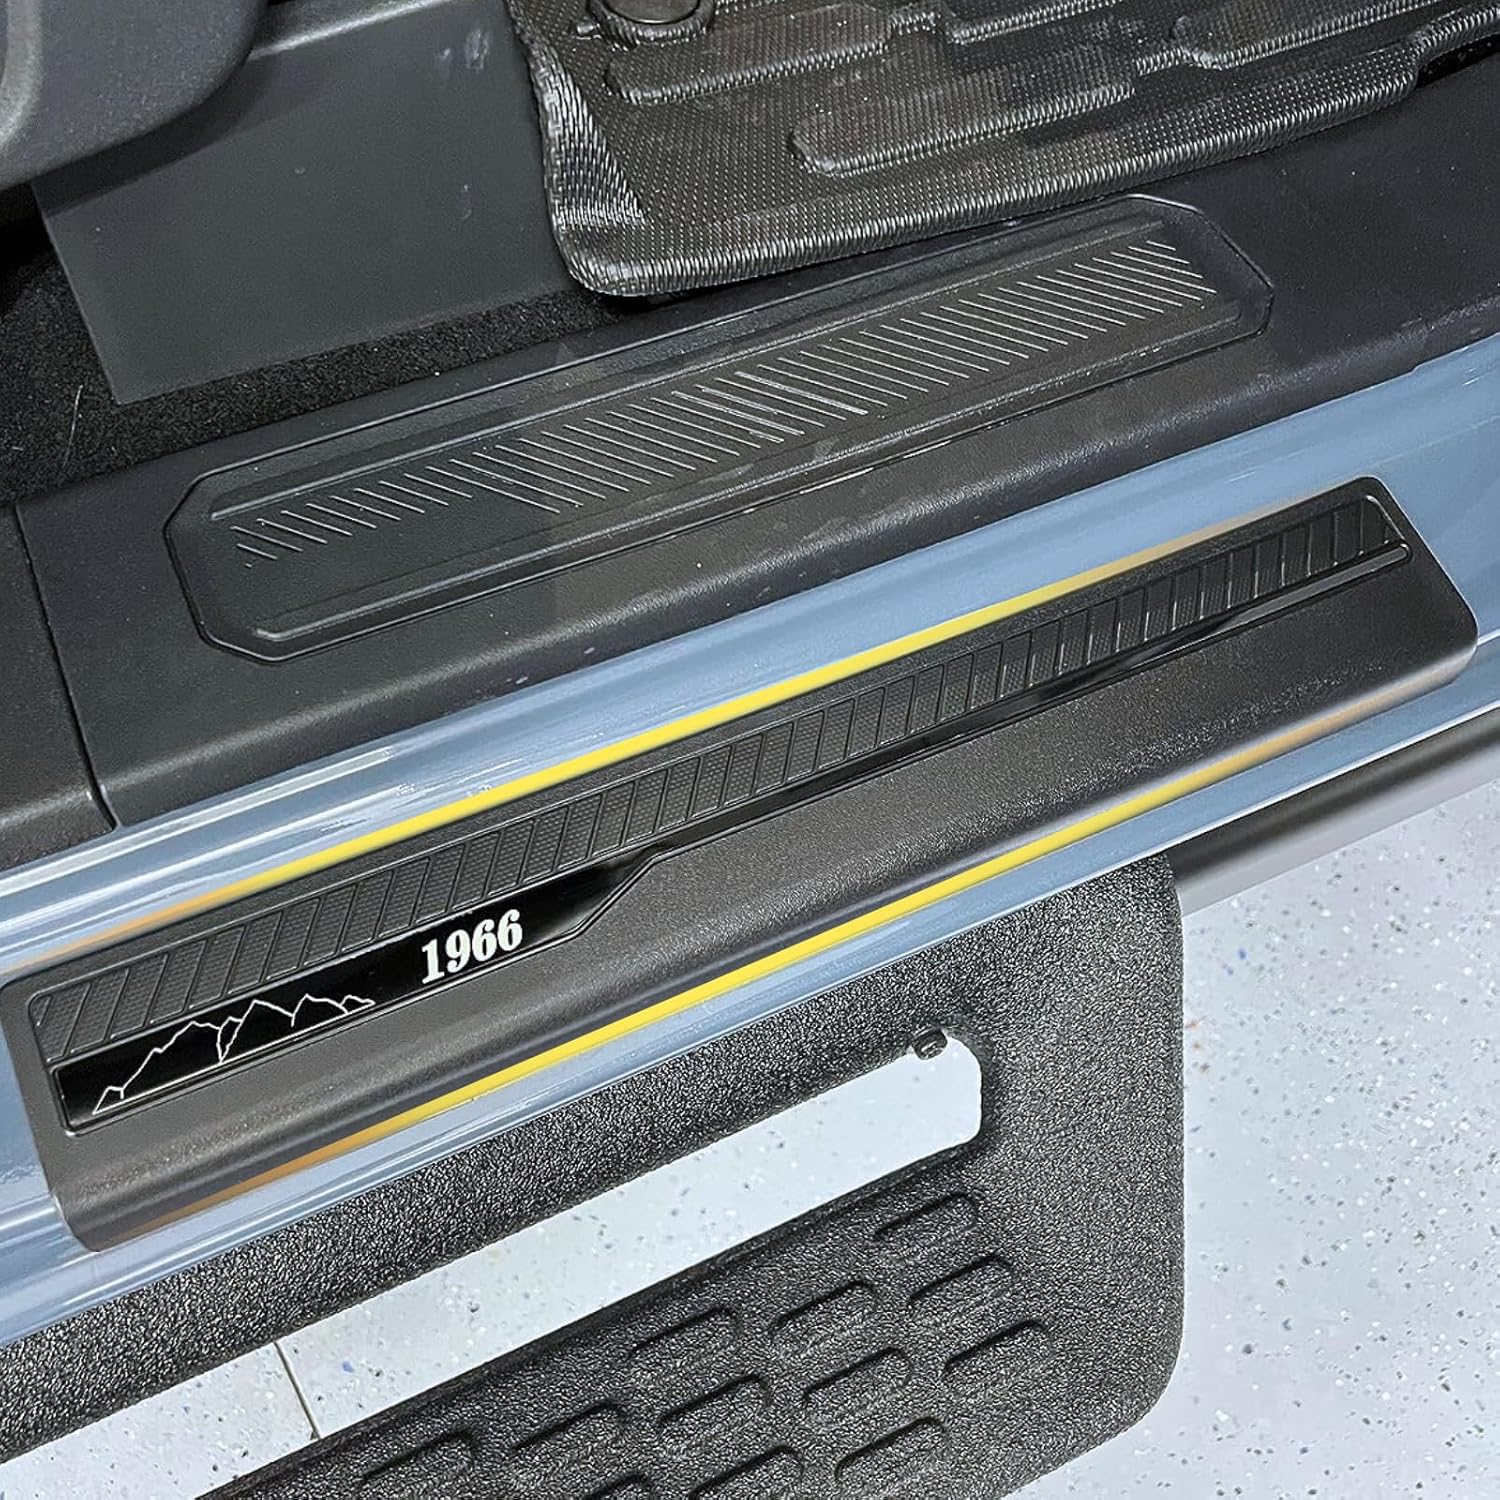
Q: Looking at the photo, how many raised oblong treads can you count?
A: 12